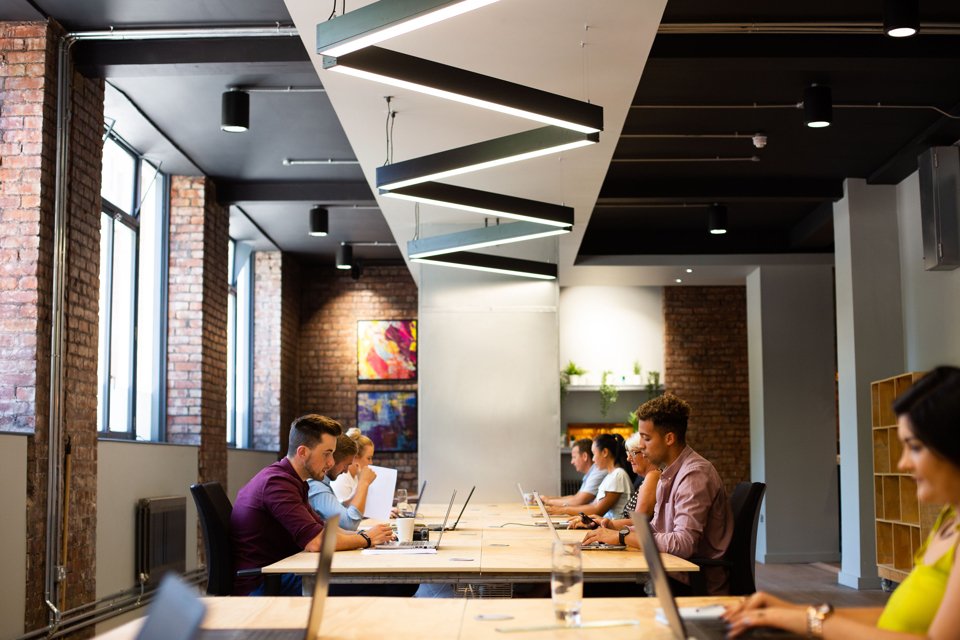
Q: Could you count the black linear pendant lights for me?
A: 6